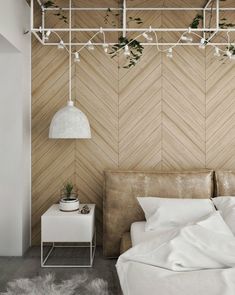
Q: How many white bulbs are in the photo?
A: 12